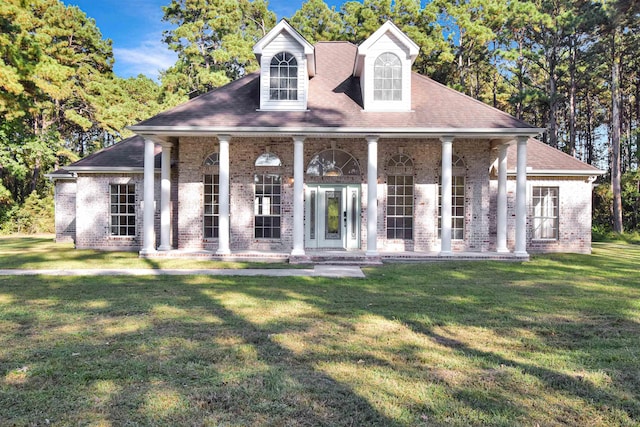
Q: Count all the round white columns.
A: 8